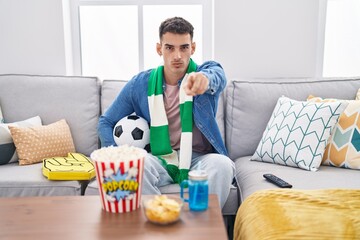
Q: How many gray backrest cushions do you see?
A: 3